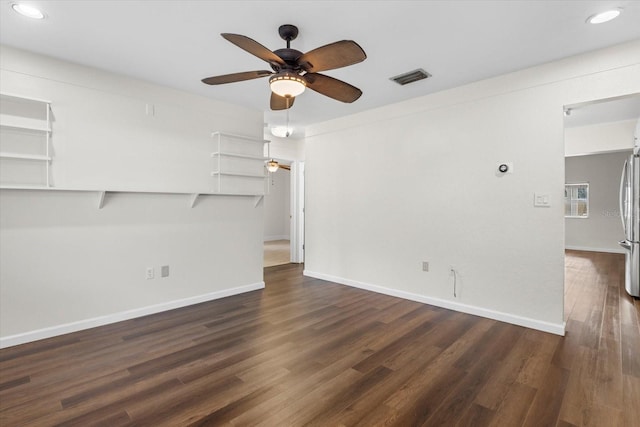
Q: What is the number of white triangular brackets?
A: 3